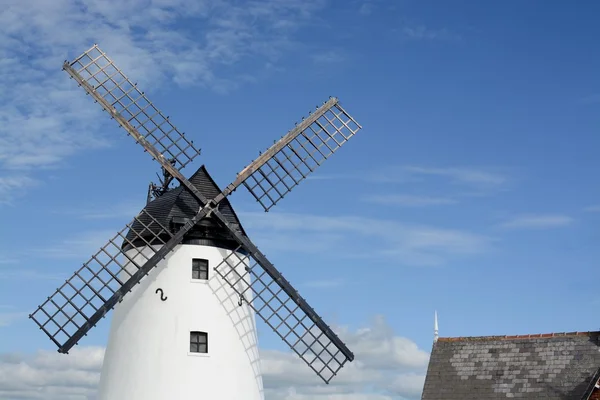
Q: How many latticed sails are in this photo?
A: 4